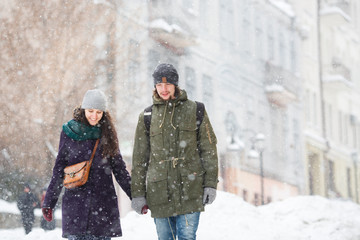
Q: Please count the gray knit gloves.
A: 2